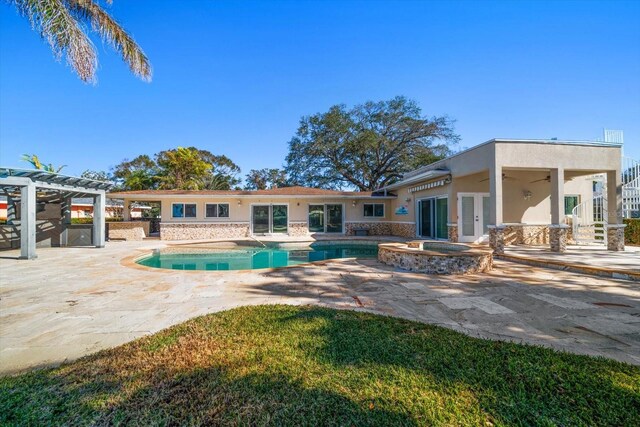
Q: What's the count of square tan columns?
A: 3